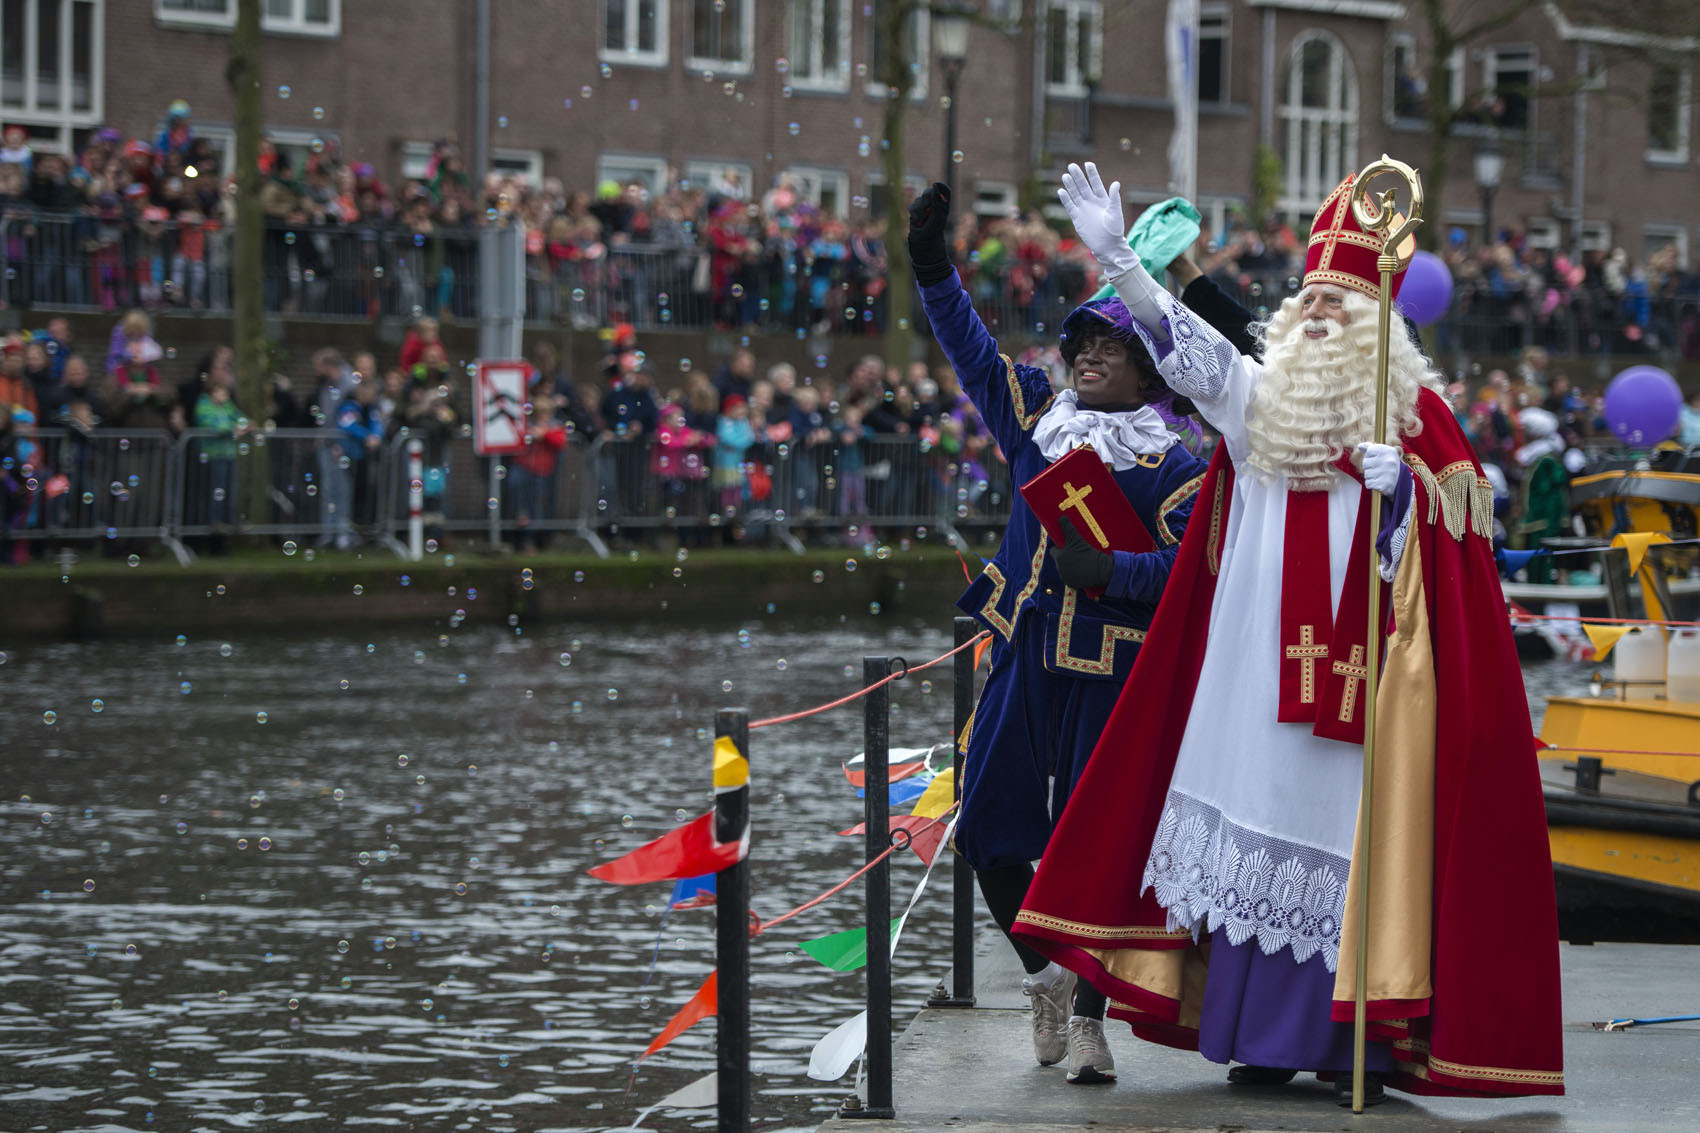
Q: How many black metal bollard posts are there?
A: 3